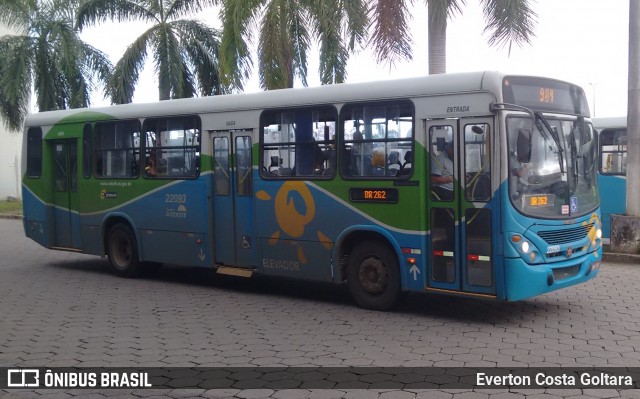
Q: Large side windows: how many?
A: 4